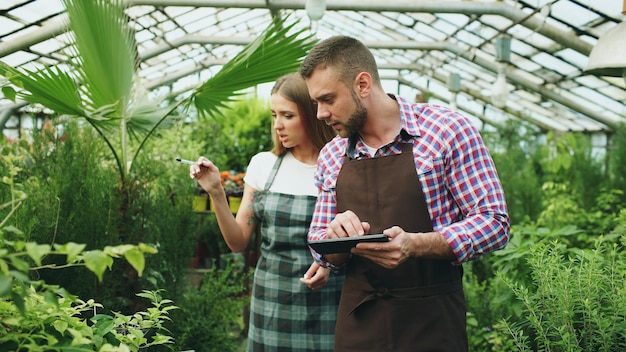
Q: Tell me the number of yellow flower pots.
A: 3